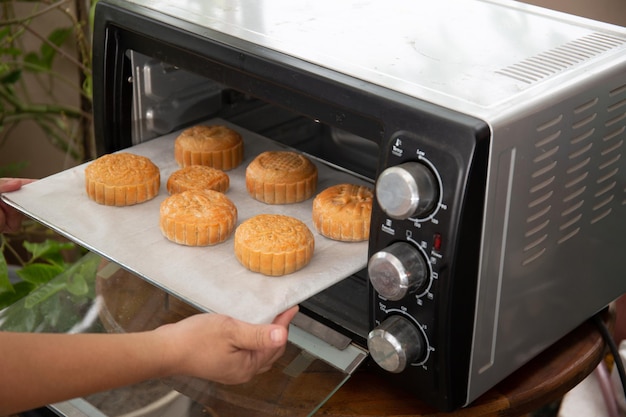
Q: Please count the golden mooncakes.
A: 7